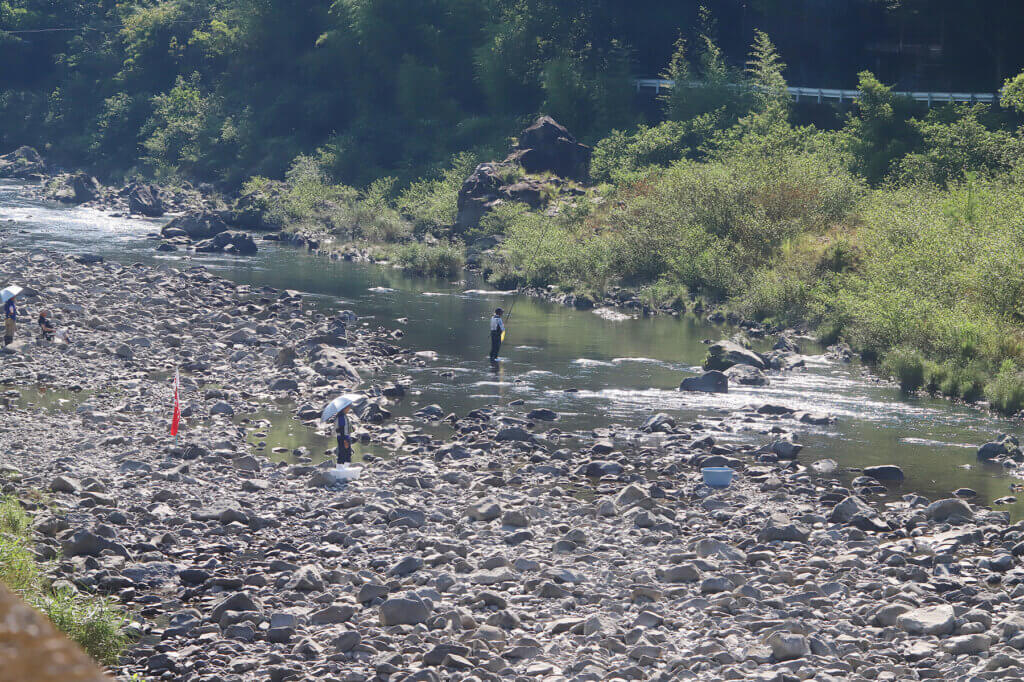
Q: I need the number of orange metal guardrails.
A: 0